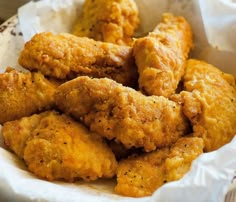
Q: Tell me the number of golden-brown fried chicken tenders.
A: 8